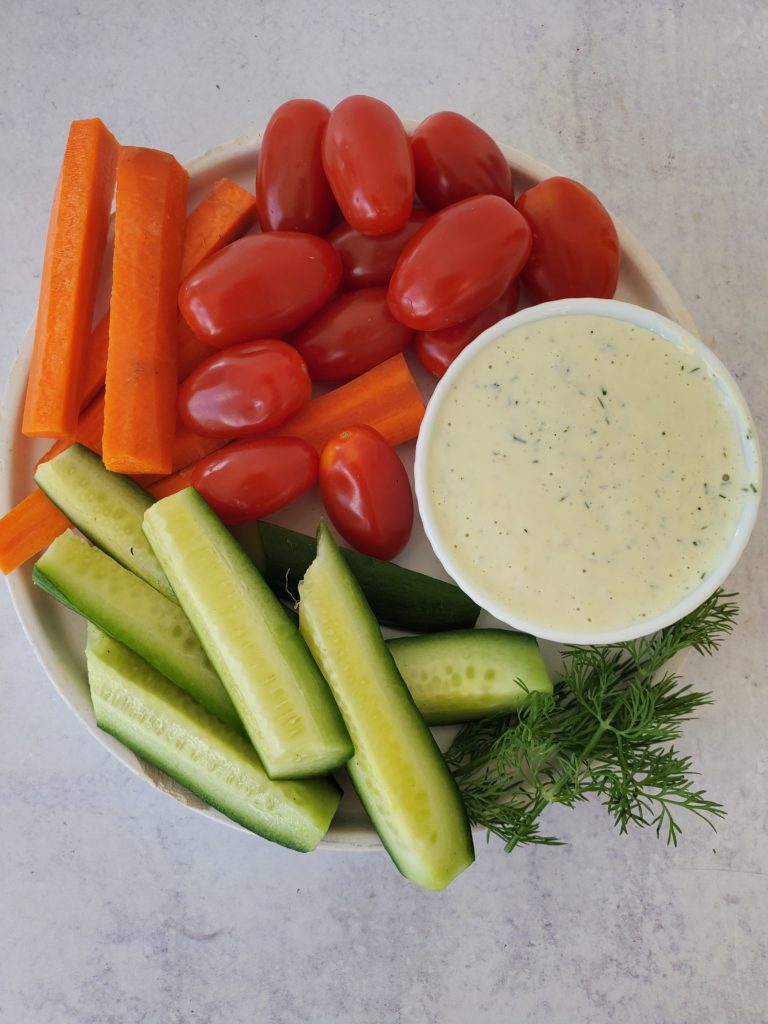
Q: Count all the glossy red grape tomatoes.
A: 12